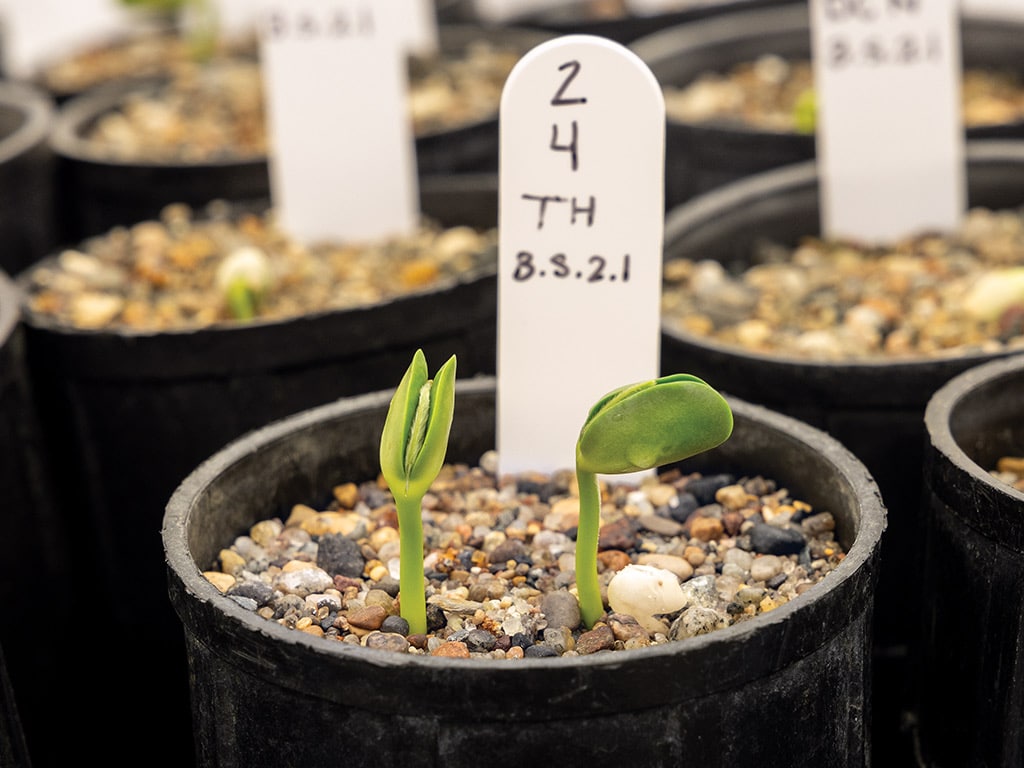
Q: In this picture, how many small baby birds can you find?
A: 0